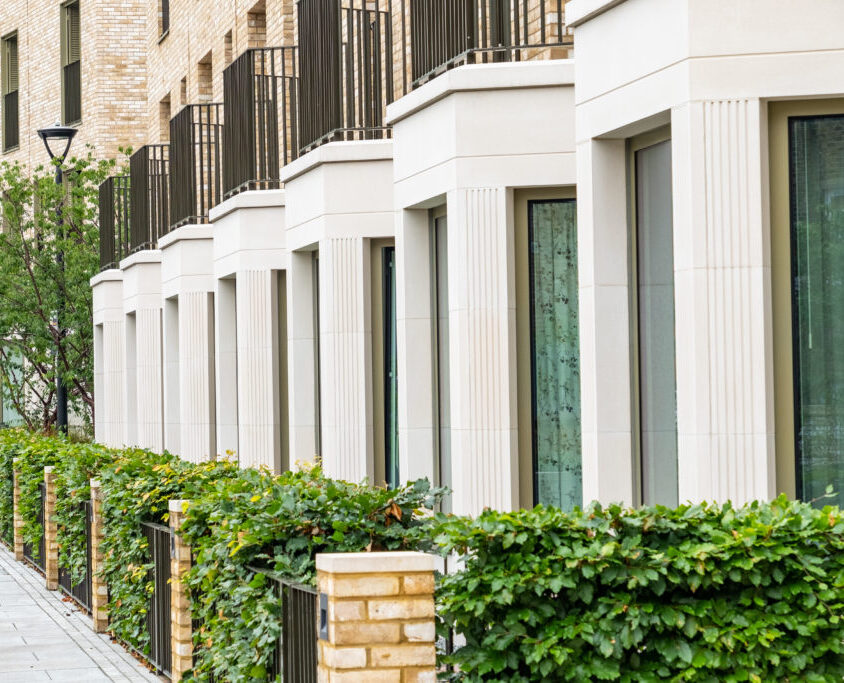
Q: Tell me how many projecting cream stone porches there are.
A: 7